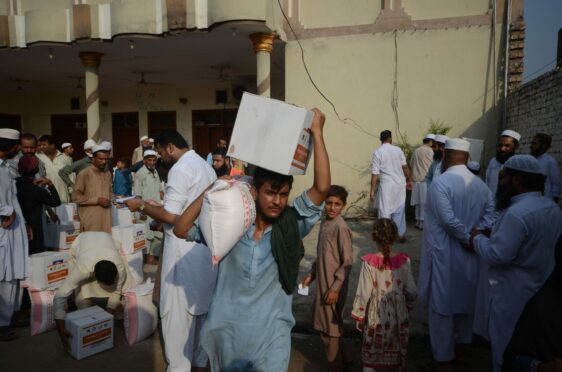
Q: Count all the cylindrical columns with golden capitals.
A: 2